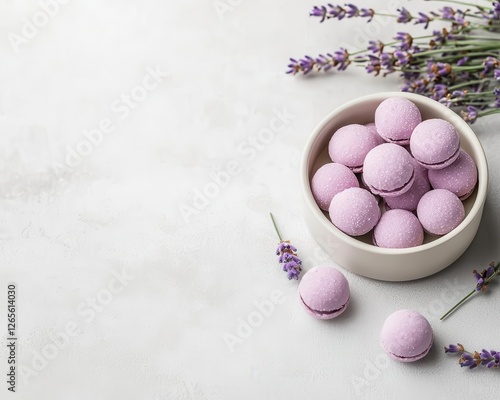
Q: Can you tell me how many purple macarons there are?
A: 13